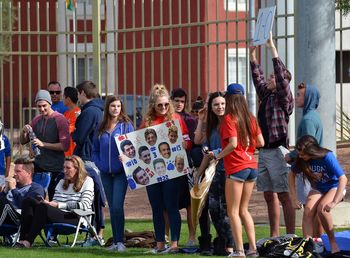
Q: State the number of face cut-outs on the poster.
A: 8